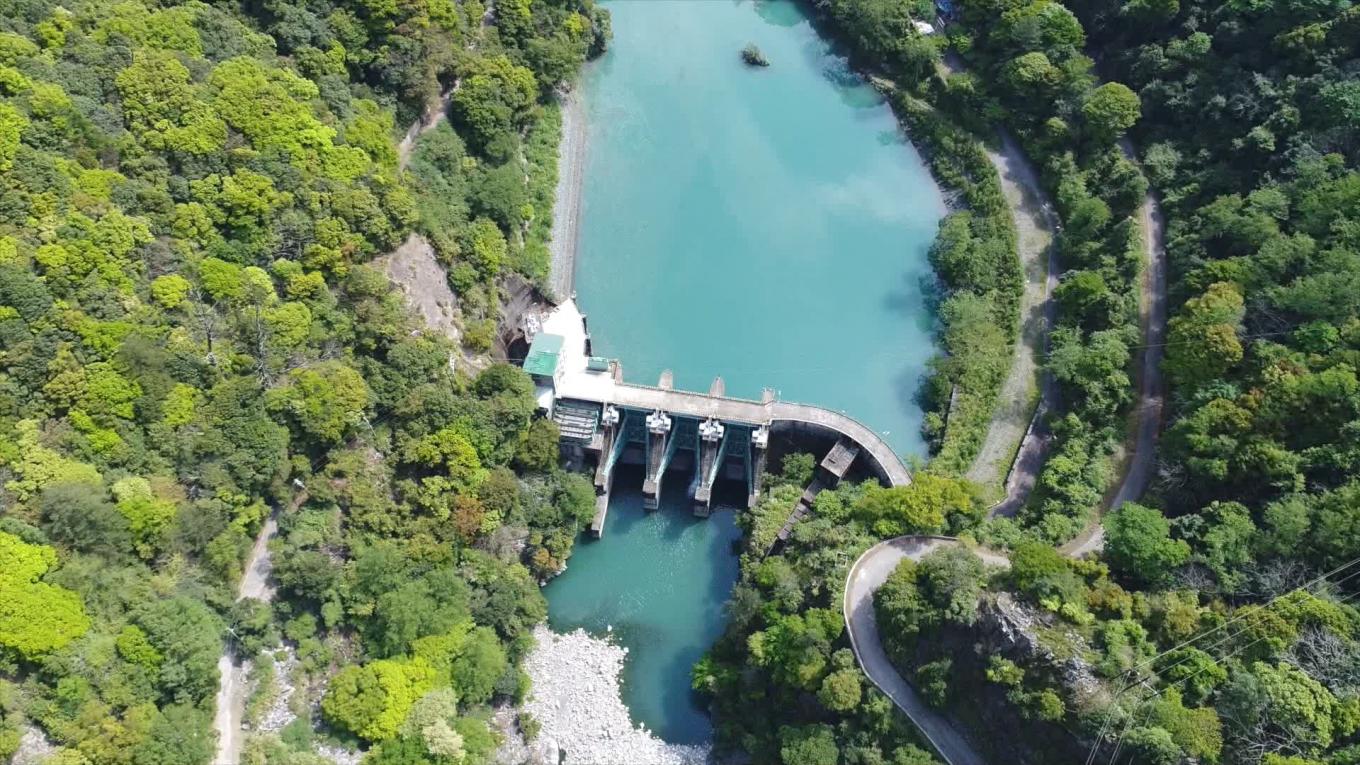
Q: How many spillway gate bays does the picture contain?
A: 3